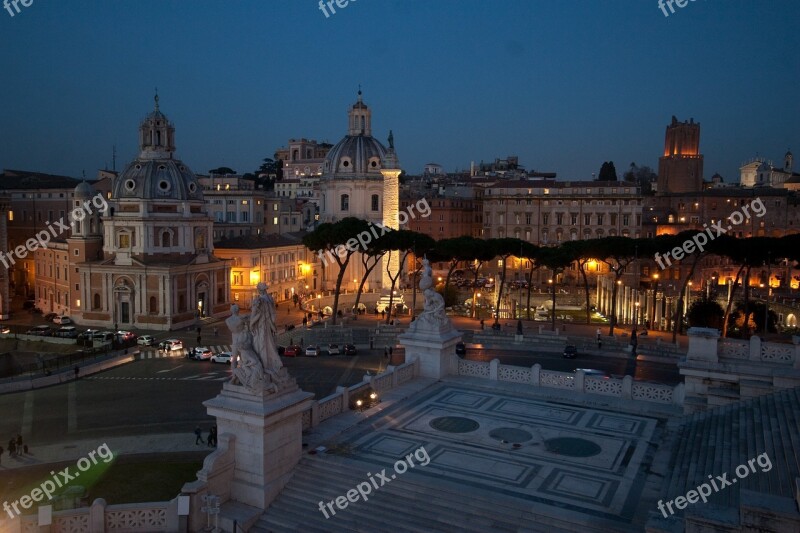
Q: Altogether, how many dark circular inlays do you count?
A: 3